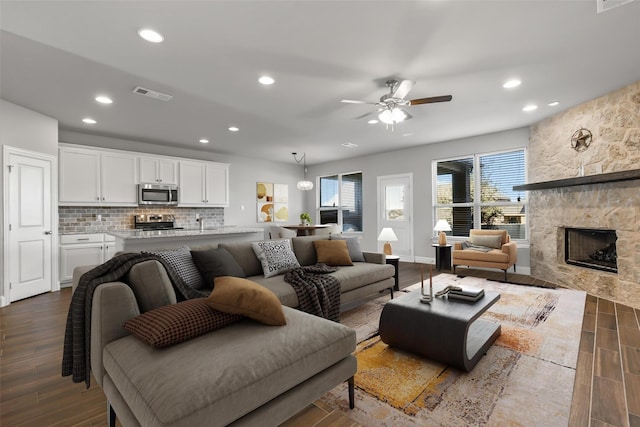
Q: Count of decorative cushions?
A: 8